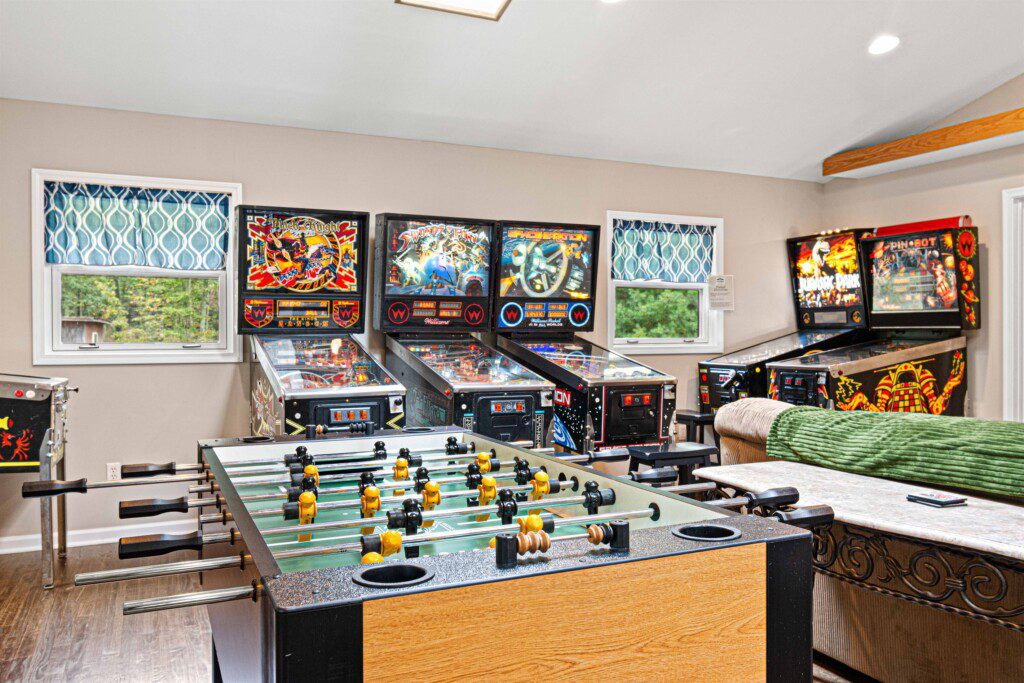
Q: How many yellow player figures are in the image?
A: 12